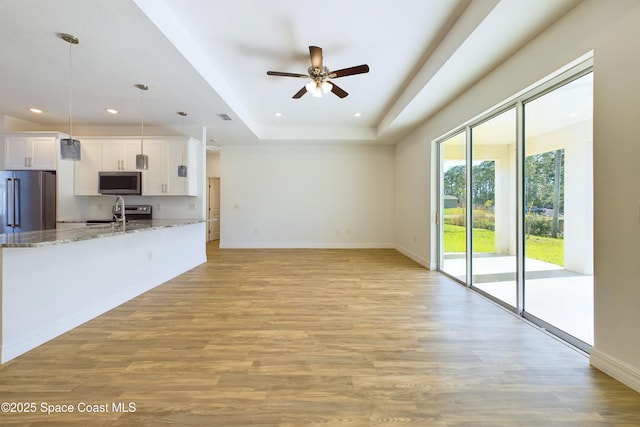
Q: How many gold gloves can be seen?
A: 0